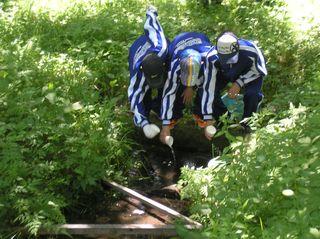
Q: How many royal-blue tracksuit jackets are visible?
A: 3